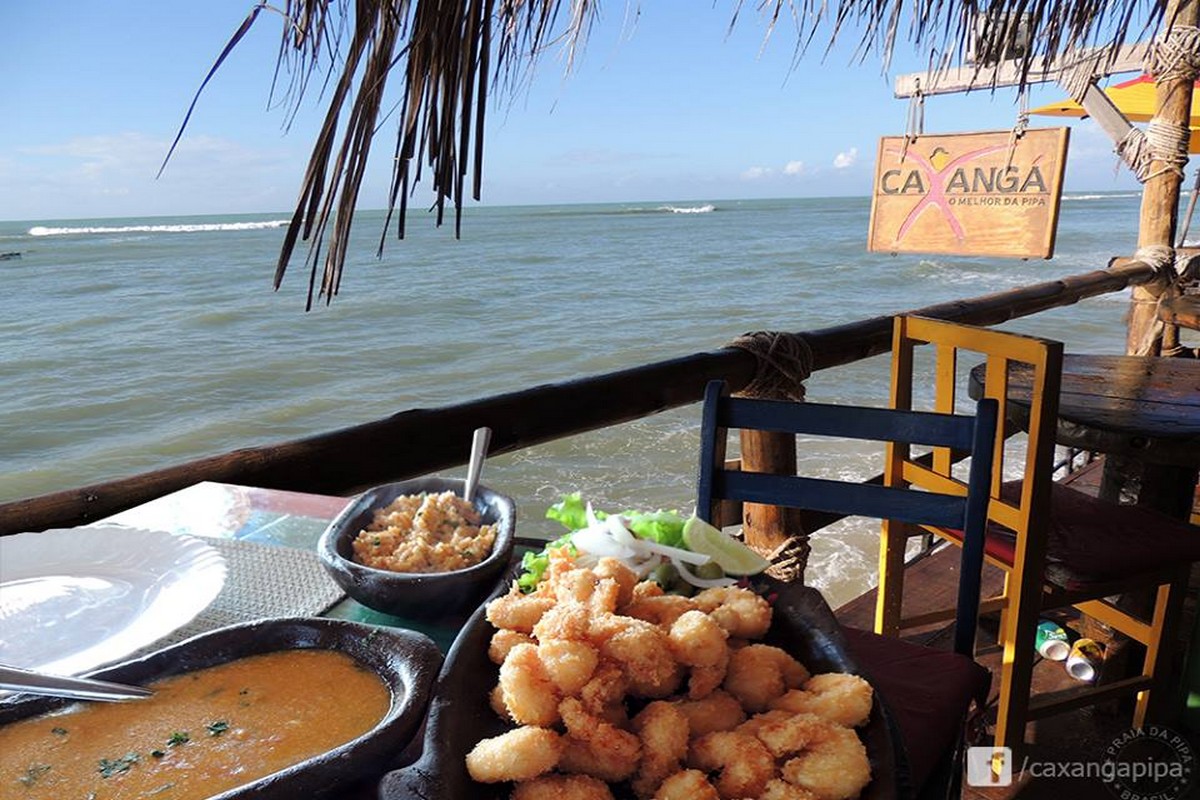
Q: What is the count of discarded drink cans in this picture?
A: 2